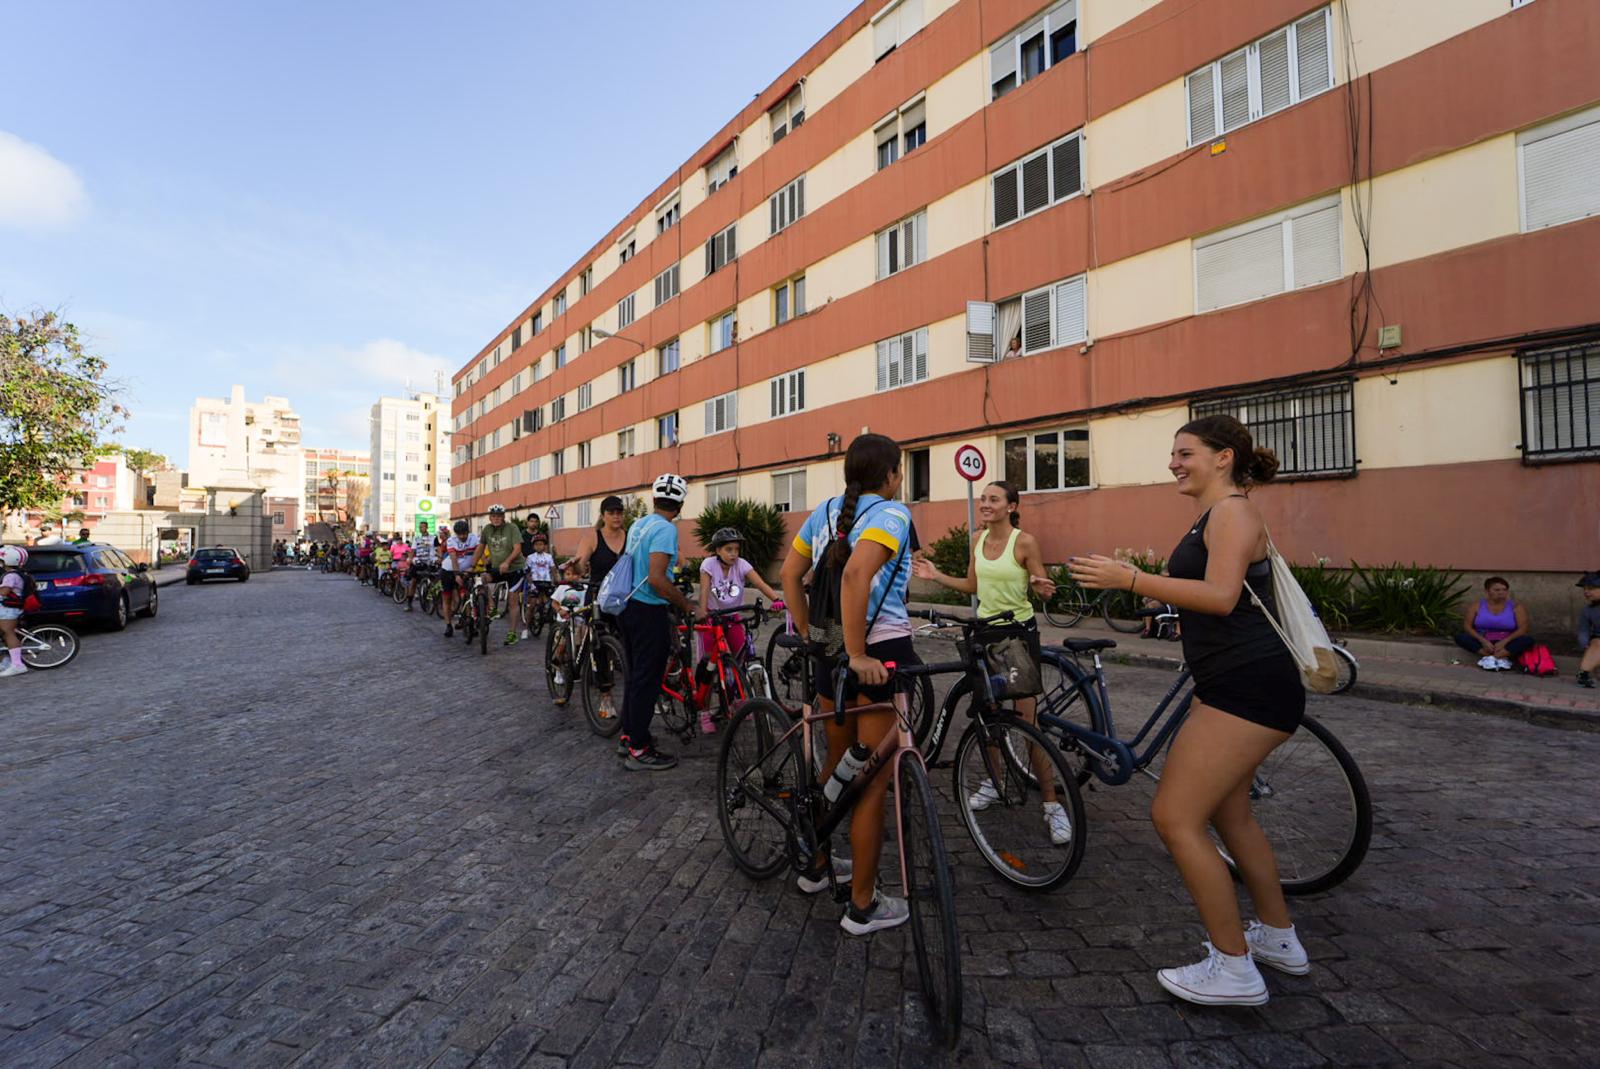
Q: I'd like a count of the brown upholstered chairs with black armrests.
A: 0